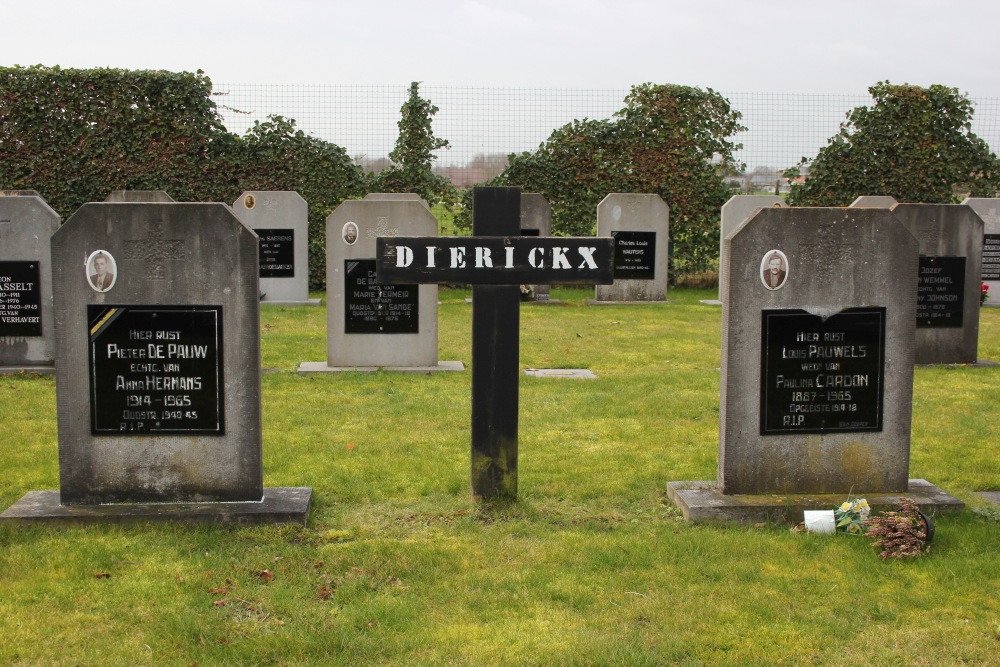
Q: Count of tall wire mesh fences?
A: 1